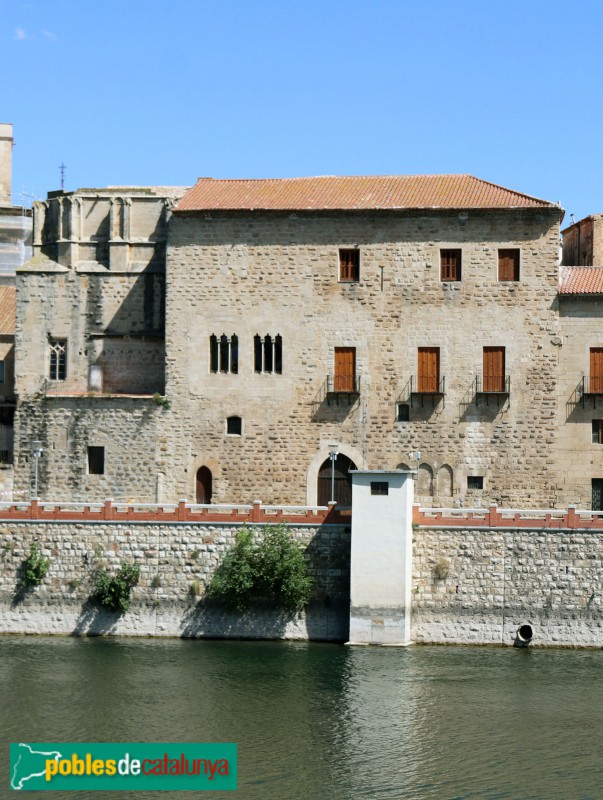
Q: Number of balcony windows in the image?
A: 4